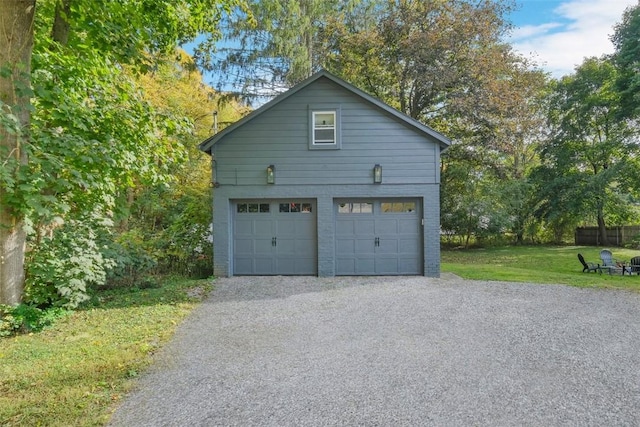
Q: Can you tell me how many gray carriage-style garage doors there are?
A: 2